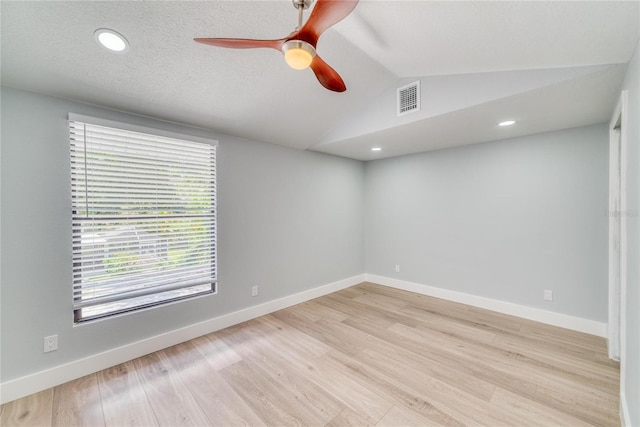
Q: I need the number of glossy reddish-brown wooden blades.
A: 3